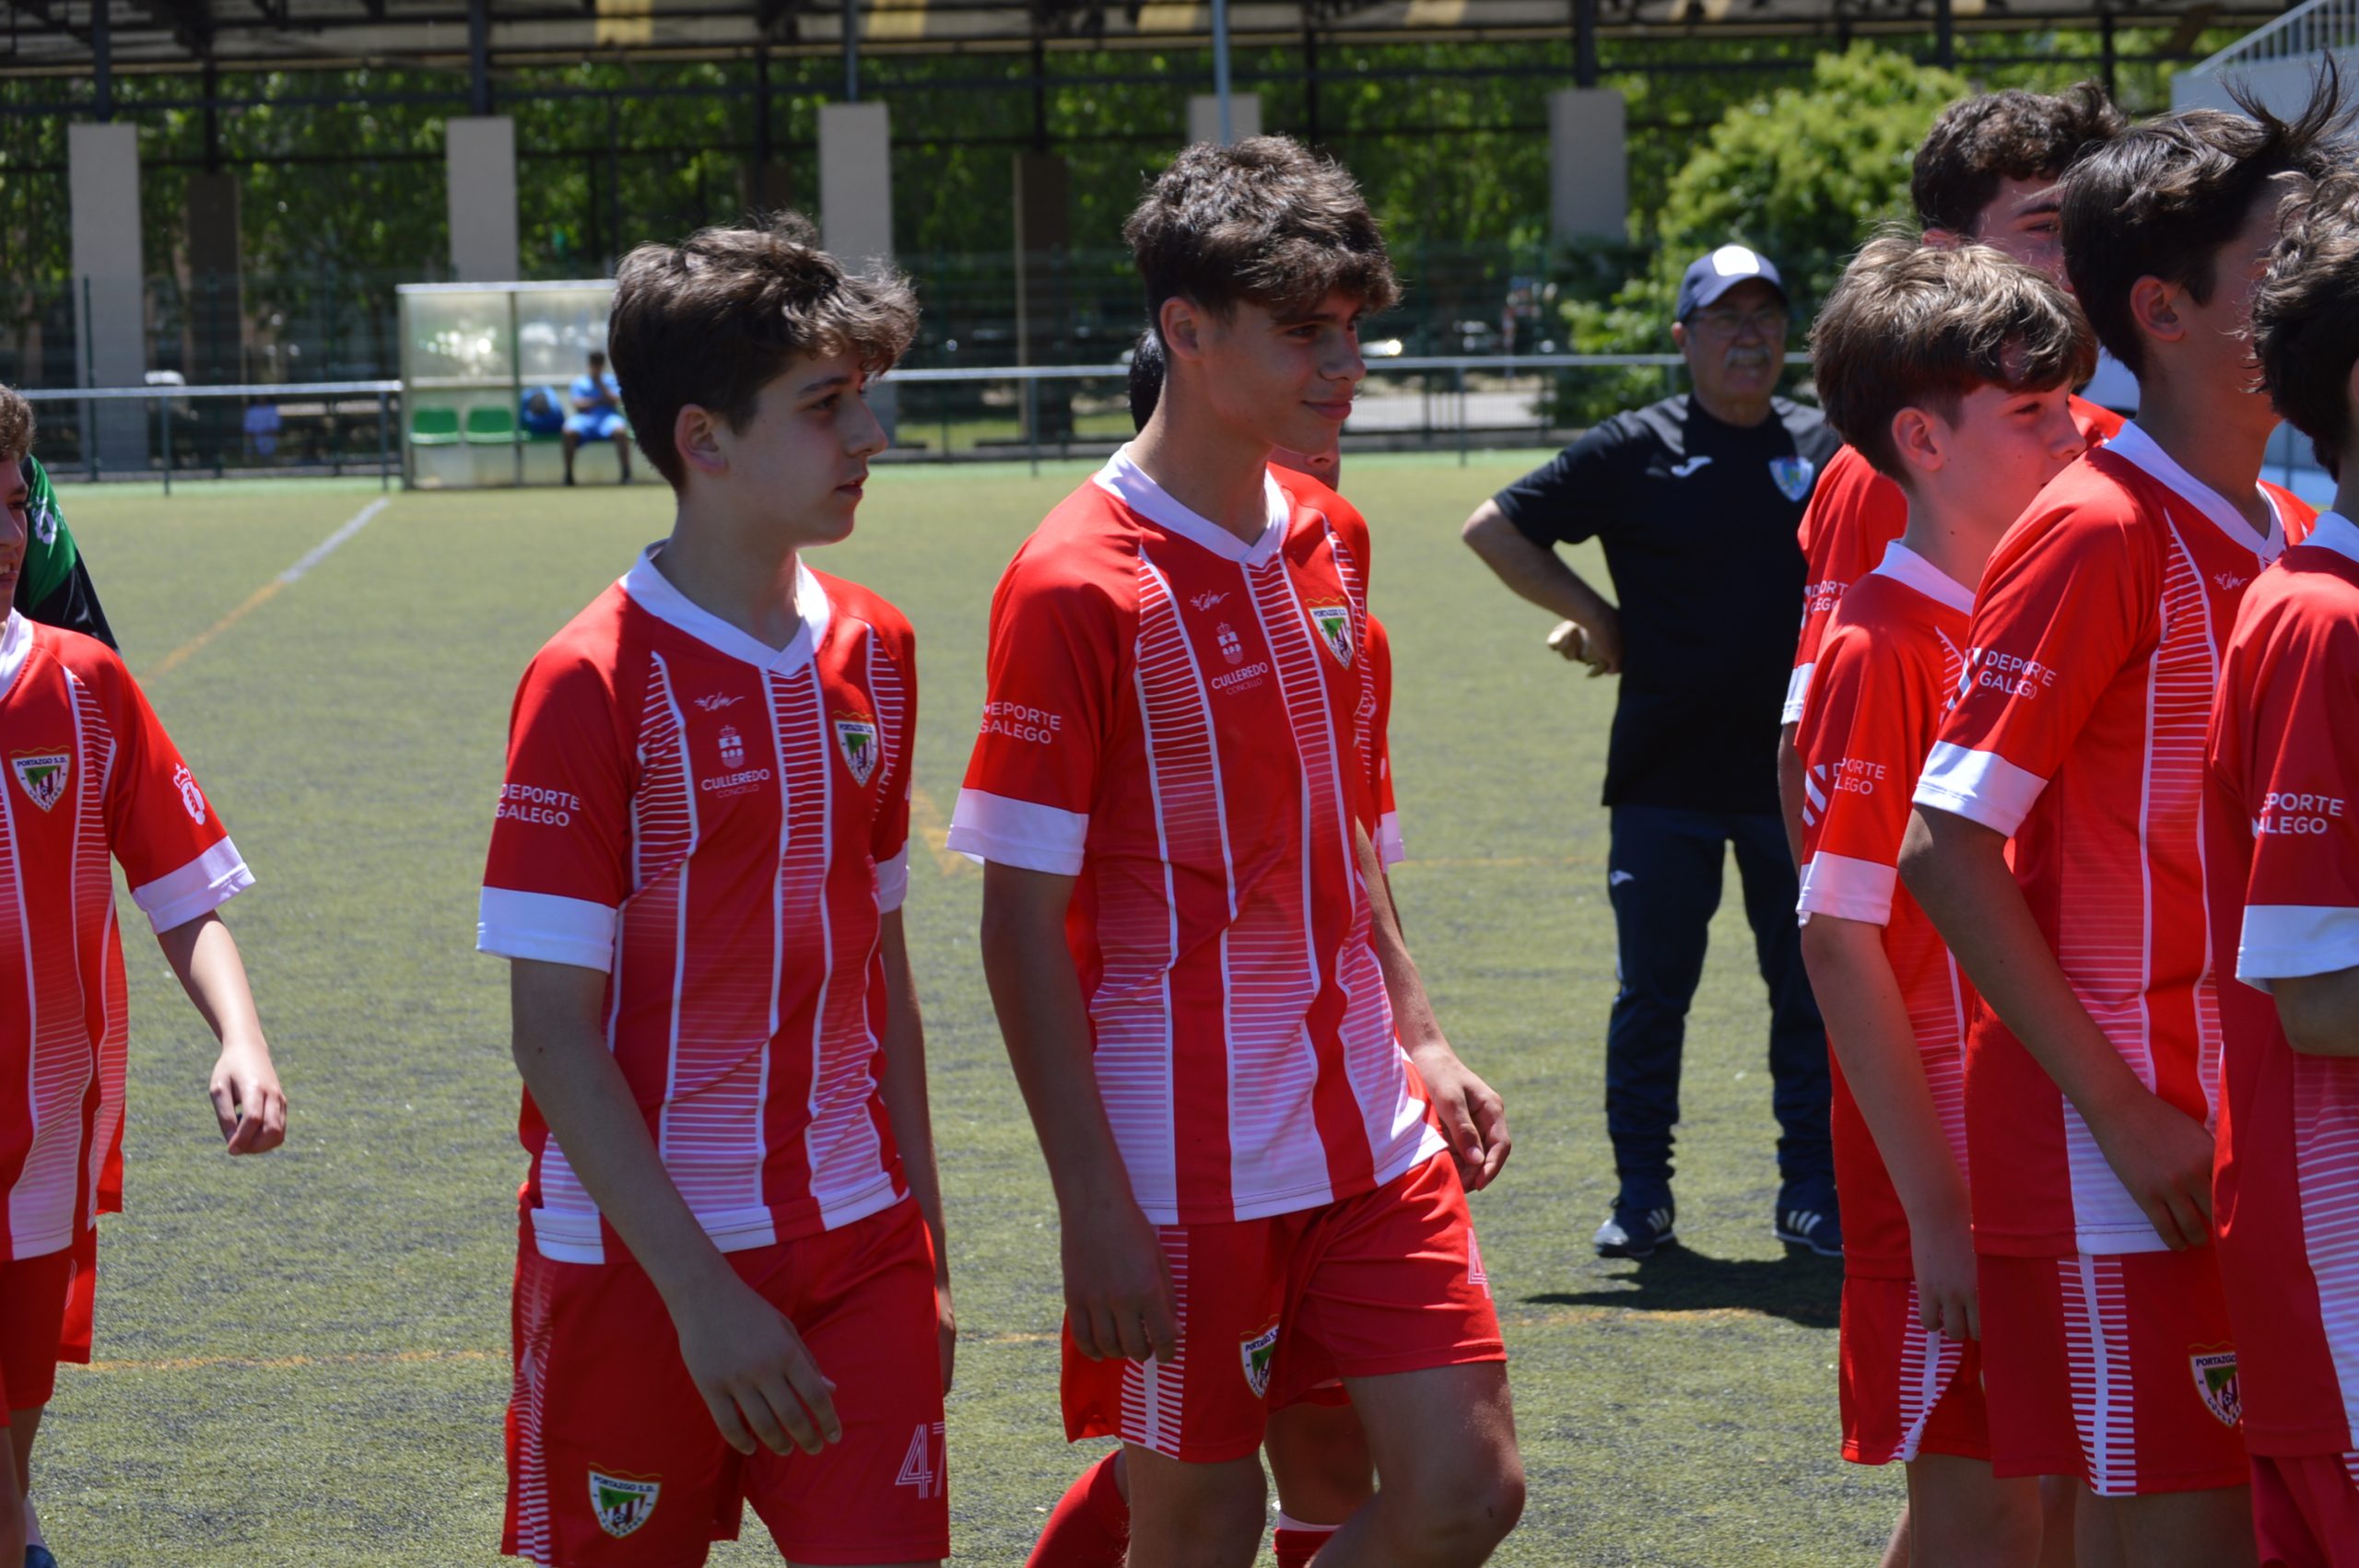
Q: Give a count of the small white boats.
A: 0